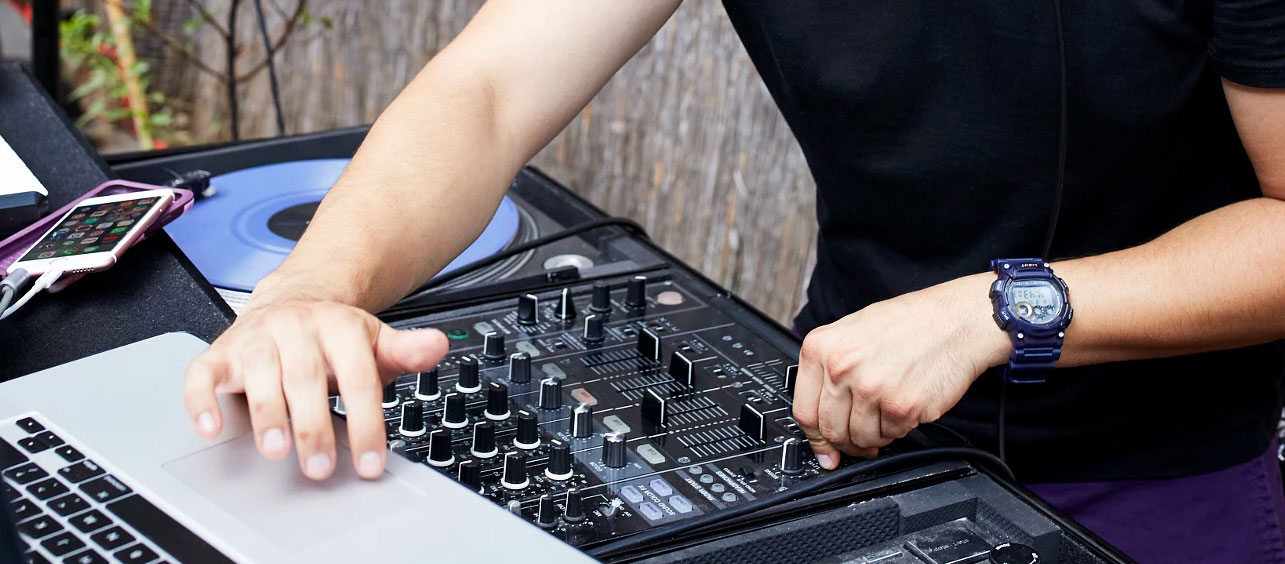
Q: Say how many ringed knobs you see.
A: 12